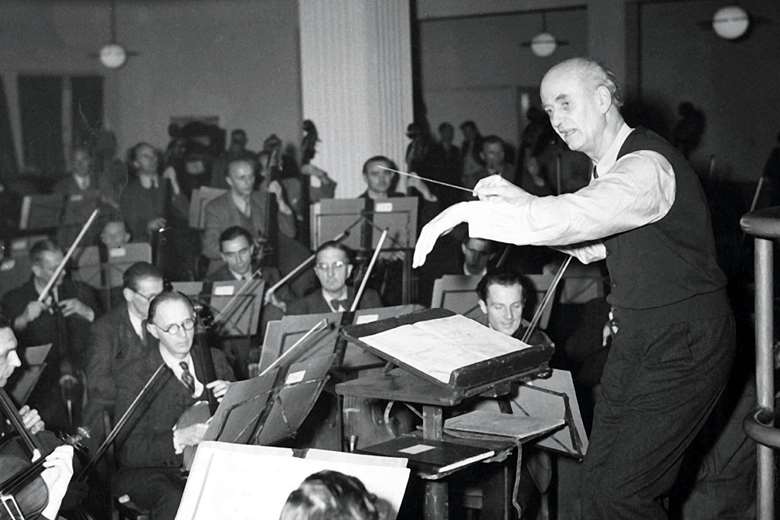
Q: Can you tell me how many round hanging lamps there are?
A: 3